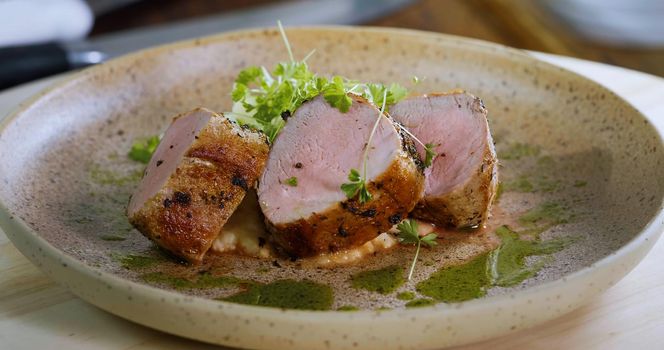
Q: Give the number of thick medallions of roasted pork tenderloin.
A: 3